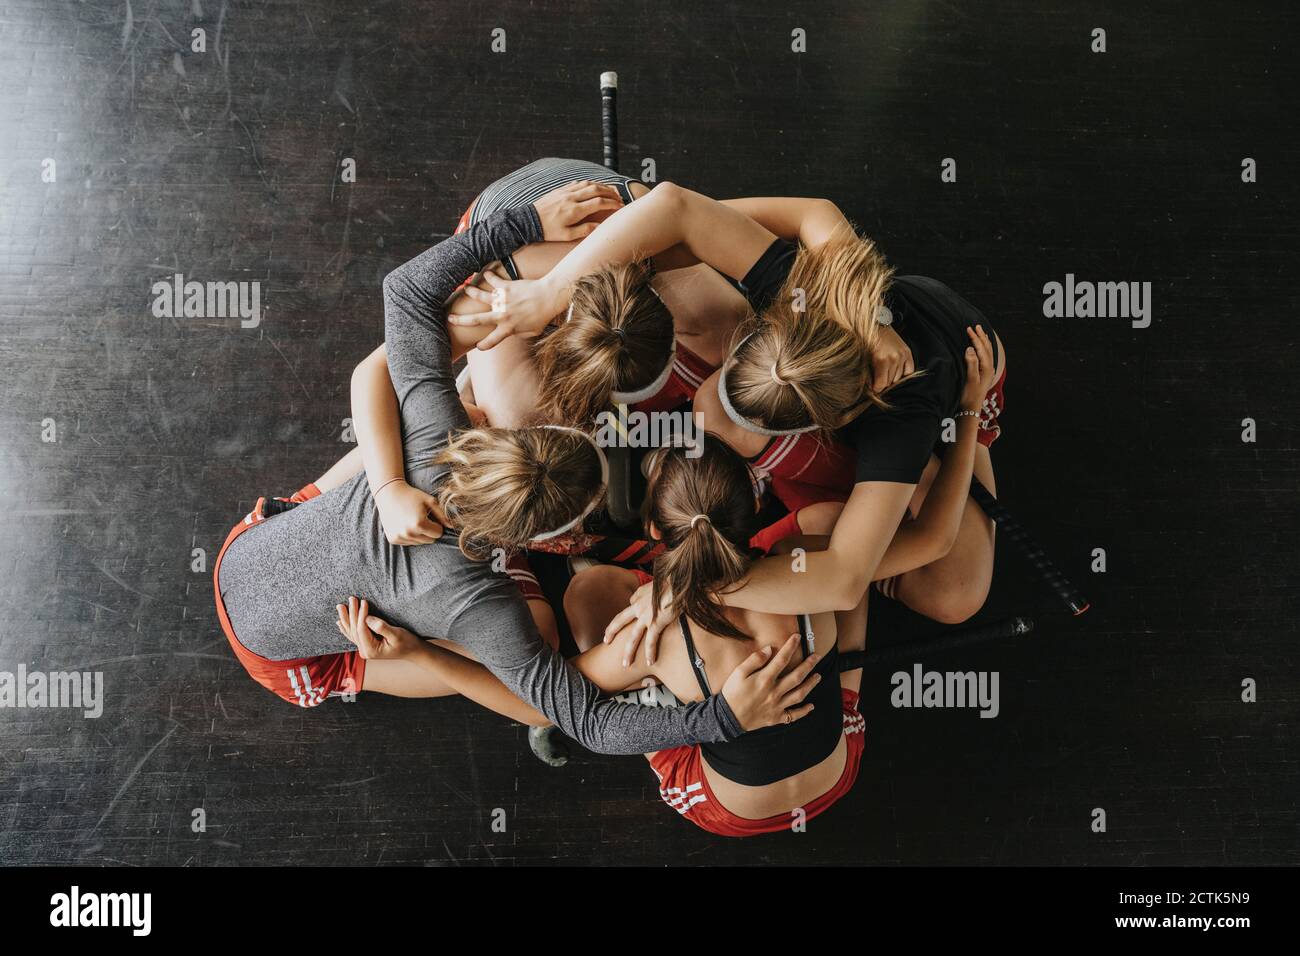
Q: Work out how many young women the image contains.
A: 4